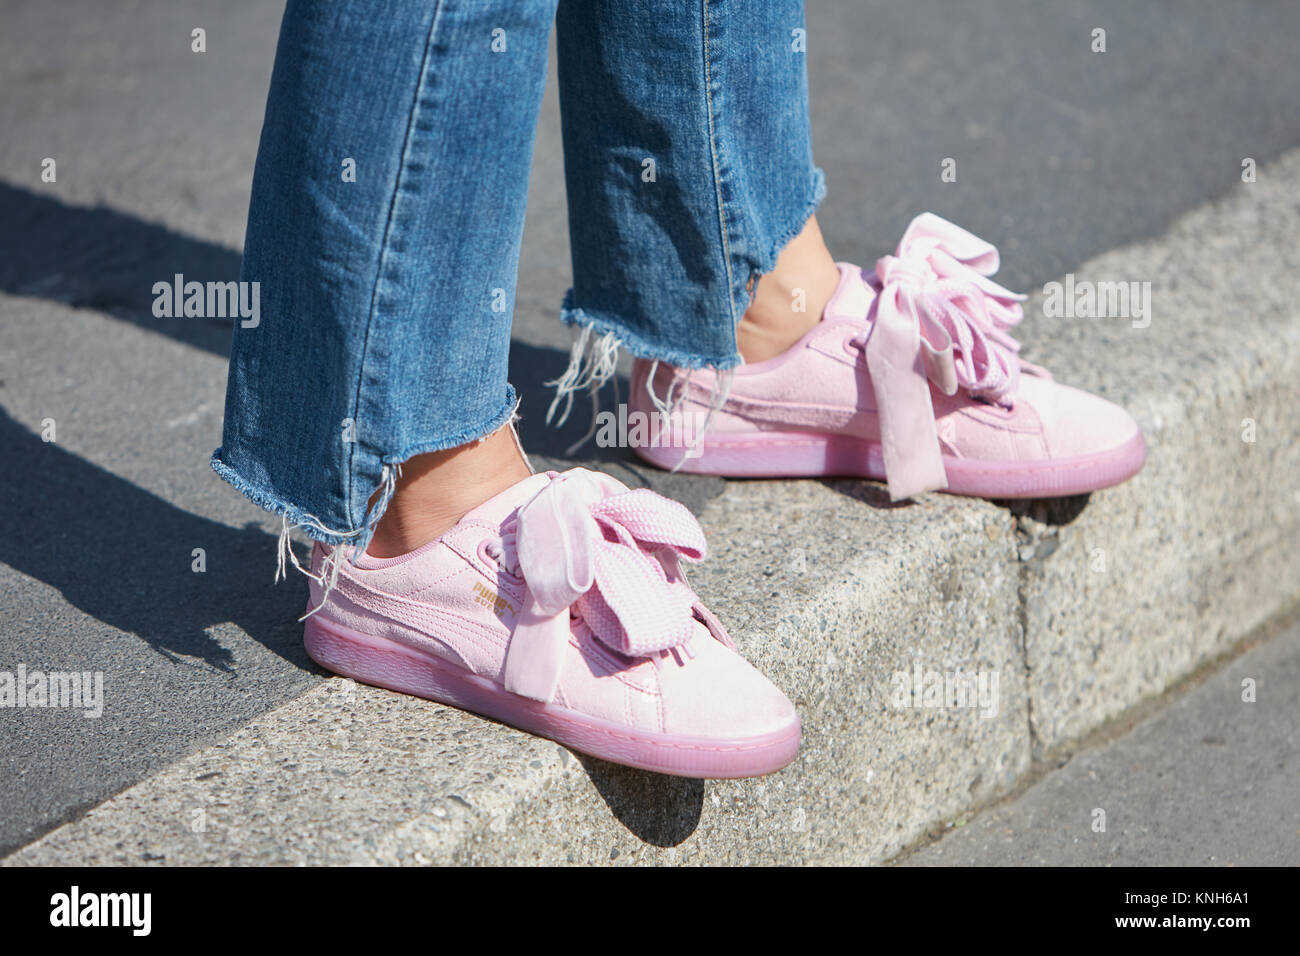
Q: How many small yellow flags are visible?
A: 0